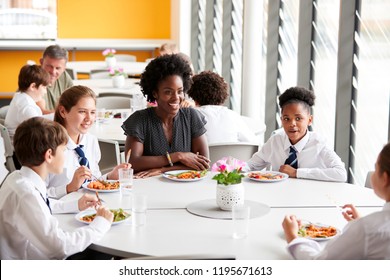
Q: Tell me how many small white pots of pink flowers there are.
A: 3